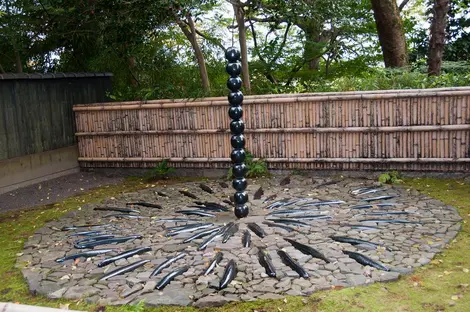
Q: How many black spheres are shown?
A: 12